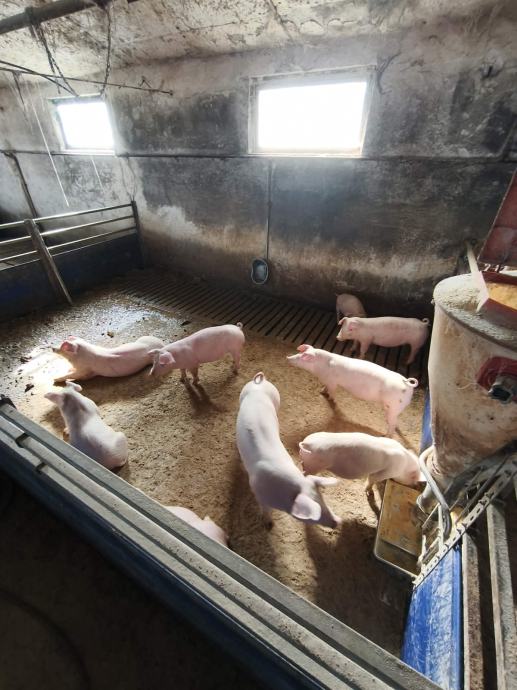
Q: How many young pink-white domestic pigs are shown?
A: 9